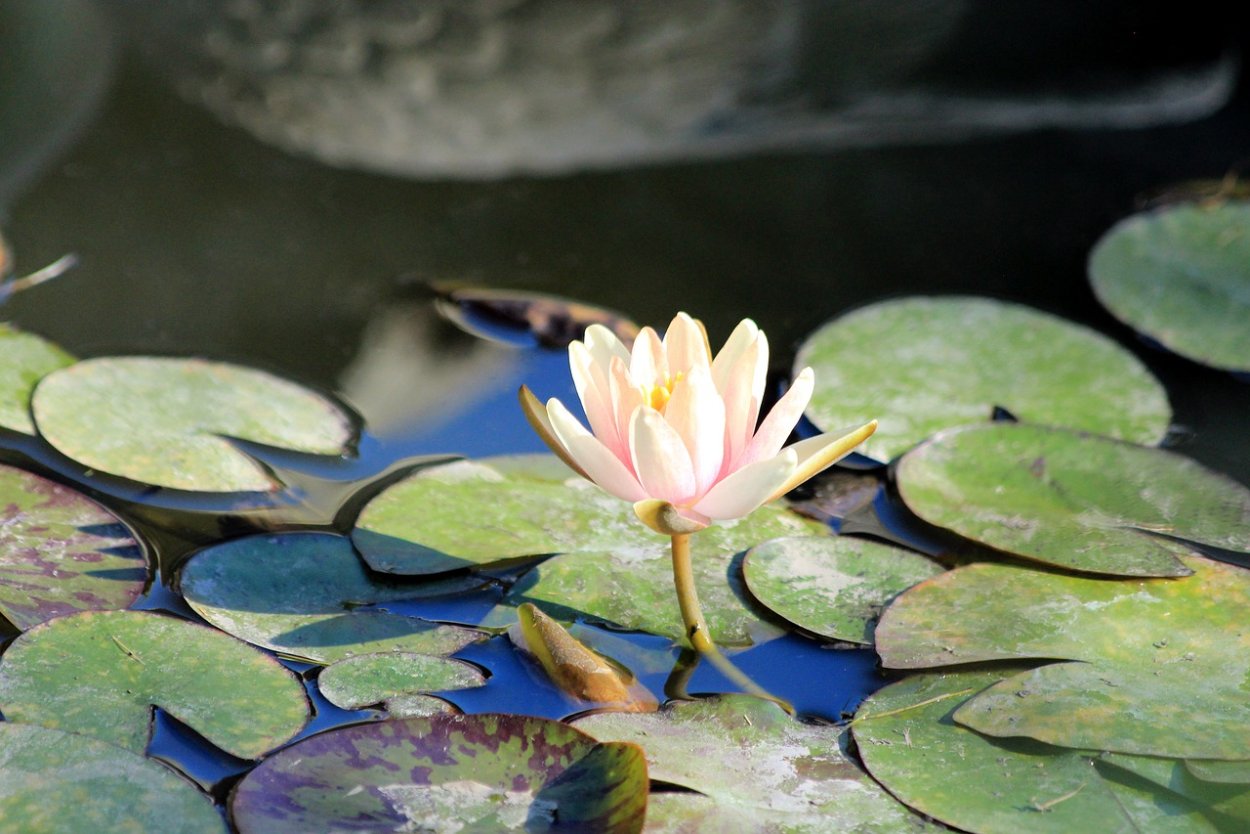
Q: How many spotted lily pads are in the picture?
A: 2